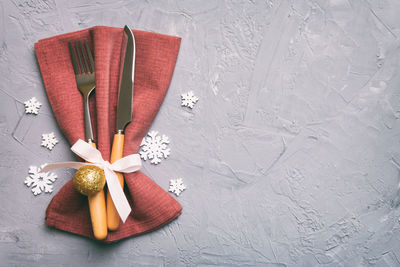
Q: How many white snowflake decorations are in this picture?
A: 6